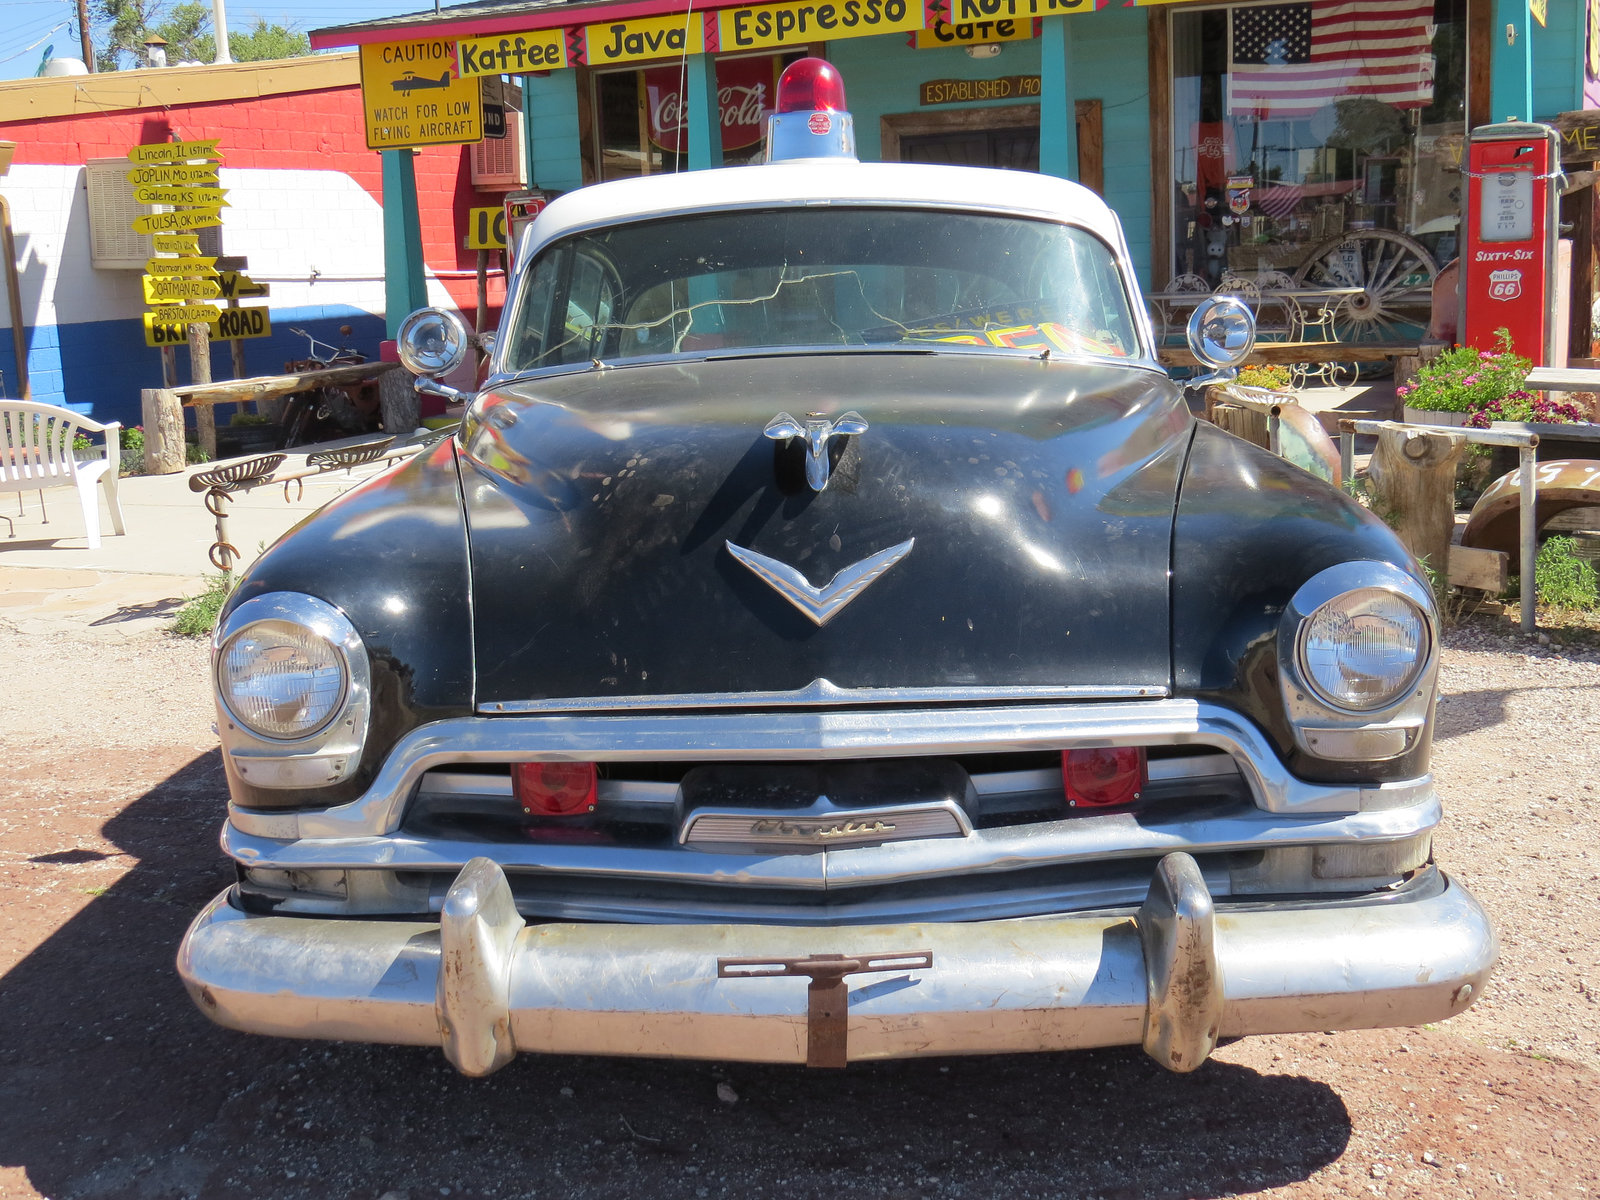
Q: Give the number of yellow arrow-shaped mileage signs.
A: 8